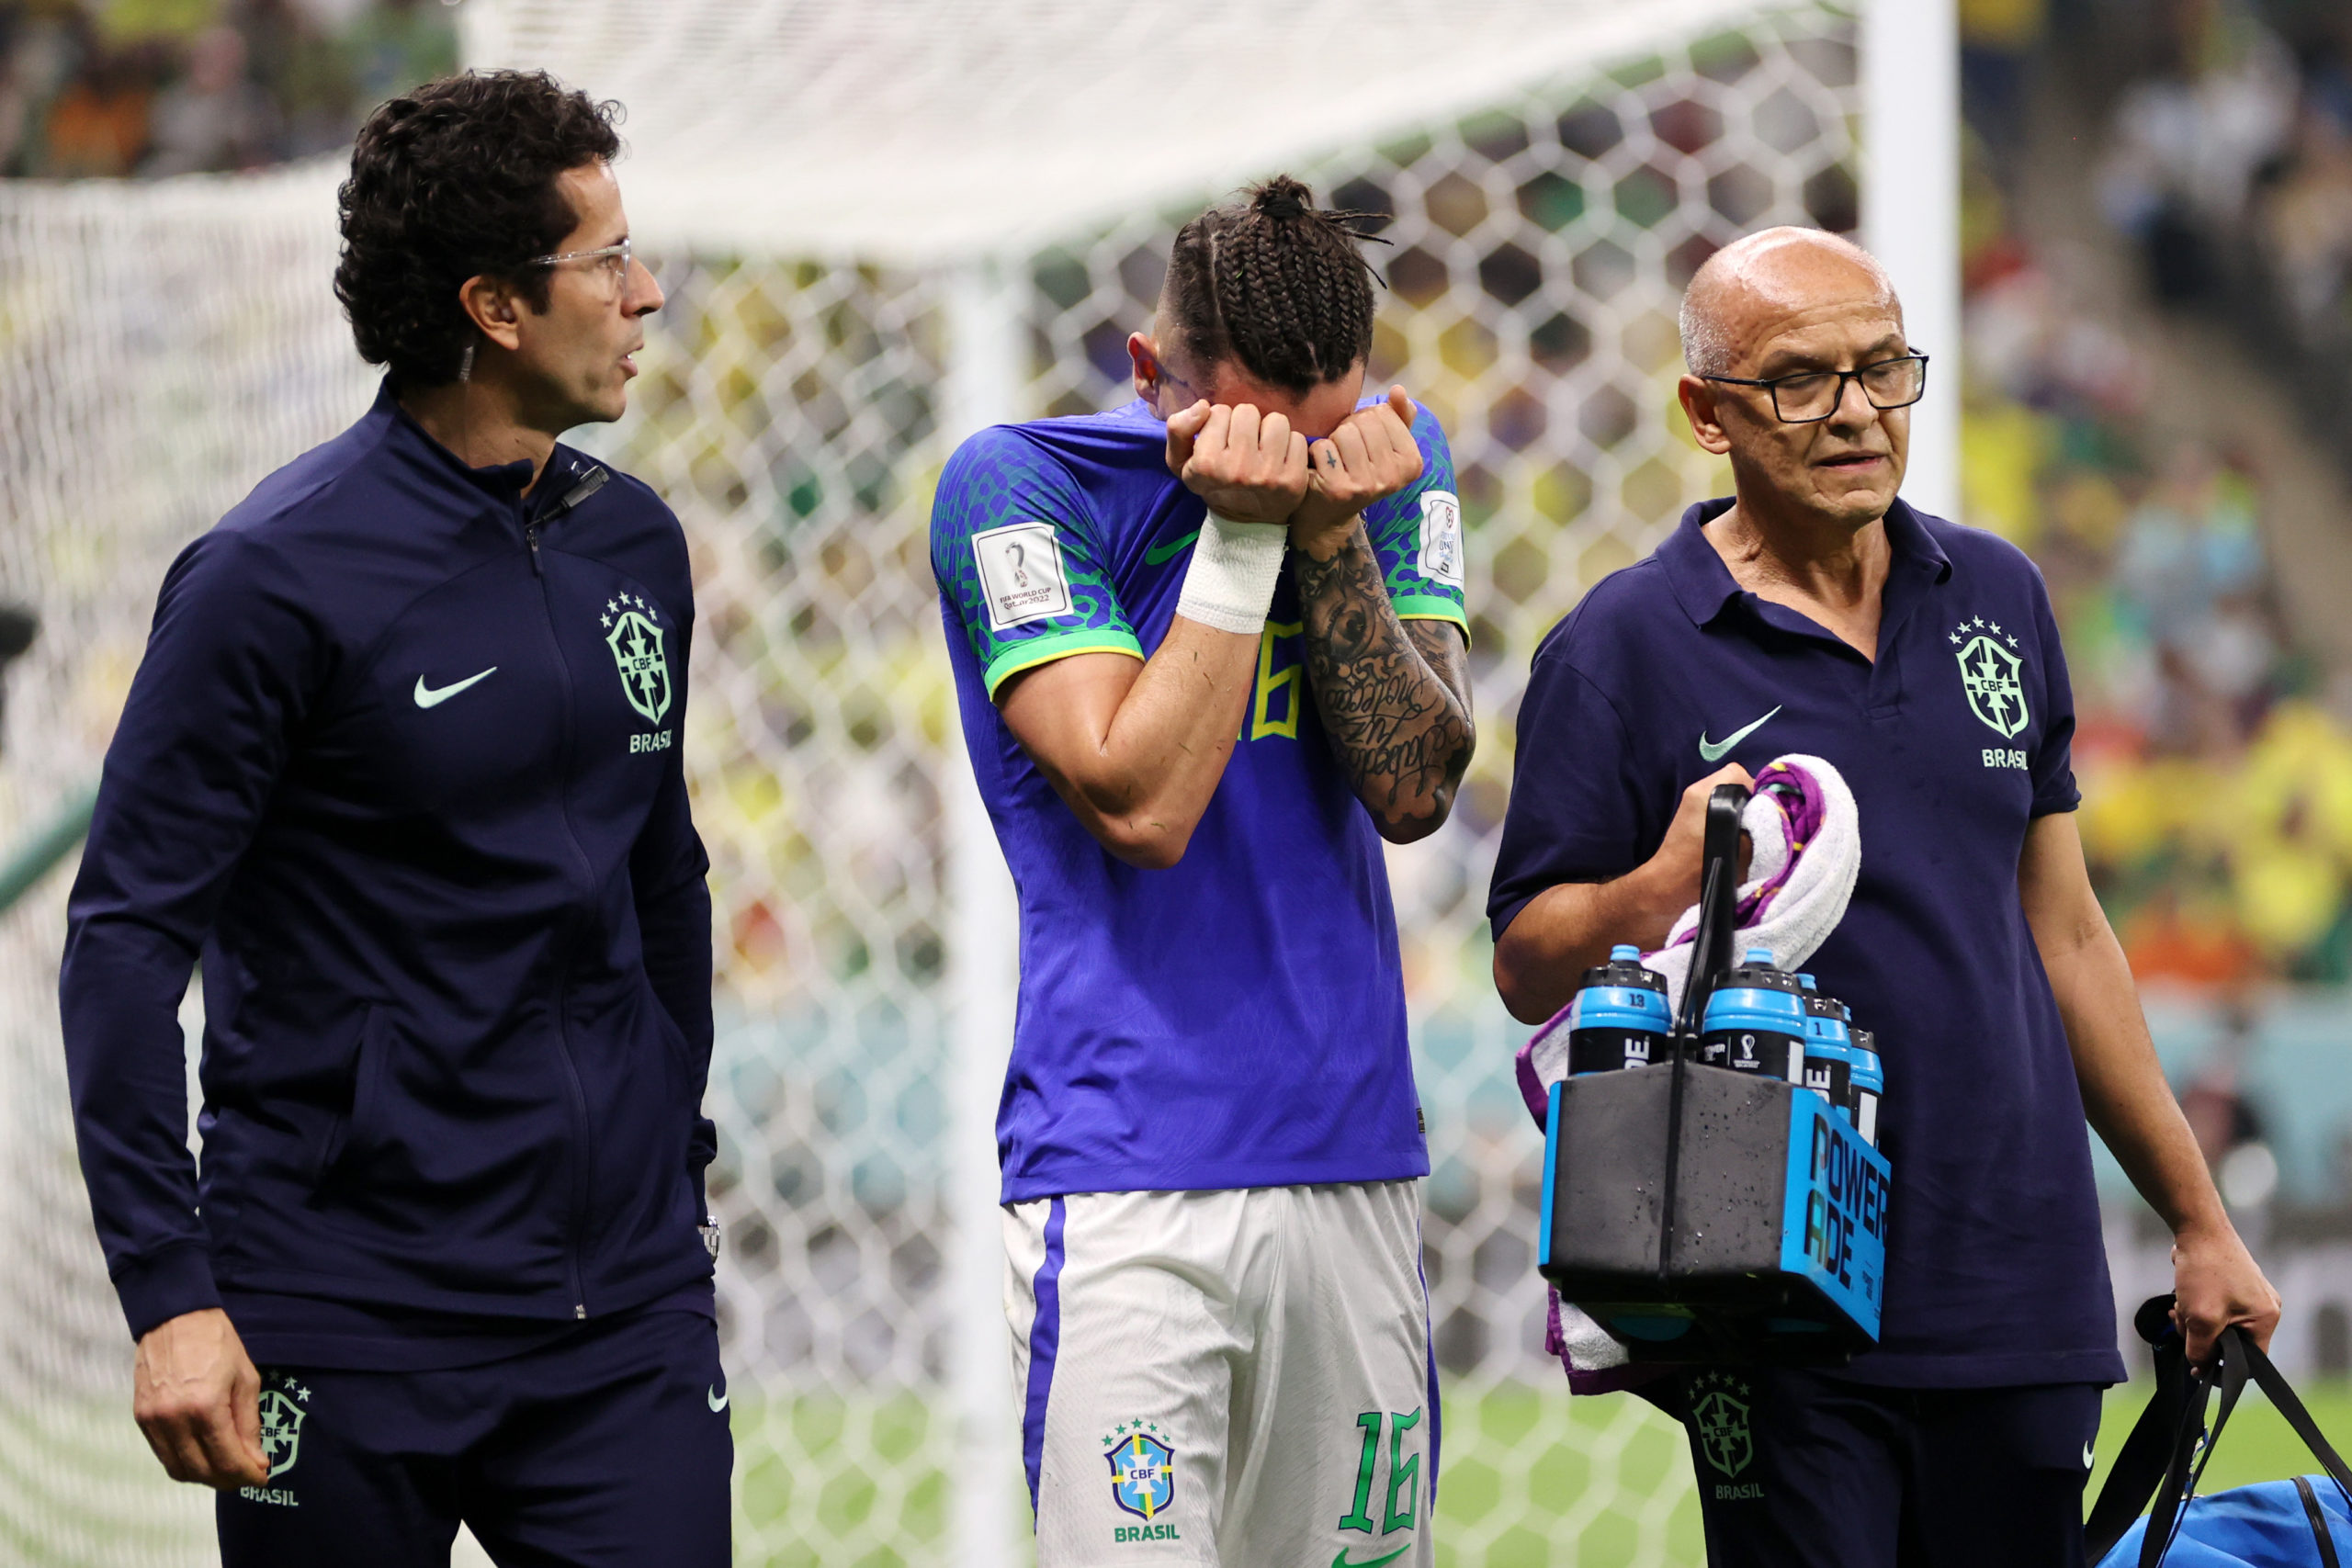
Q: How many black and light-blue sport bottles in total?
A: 4